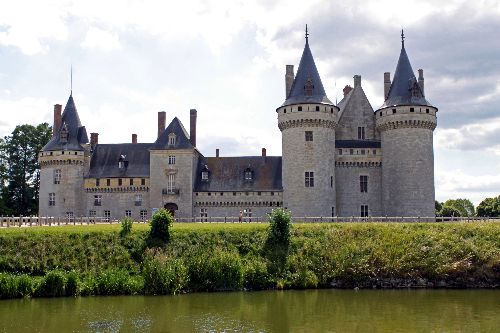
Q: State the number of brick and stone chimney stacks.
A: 12